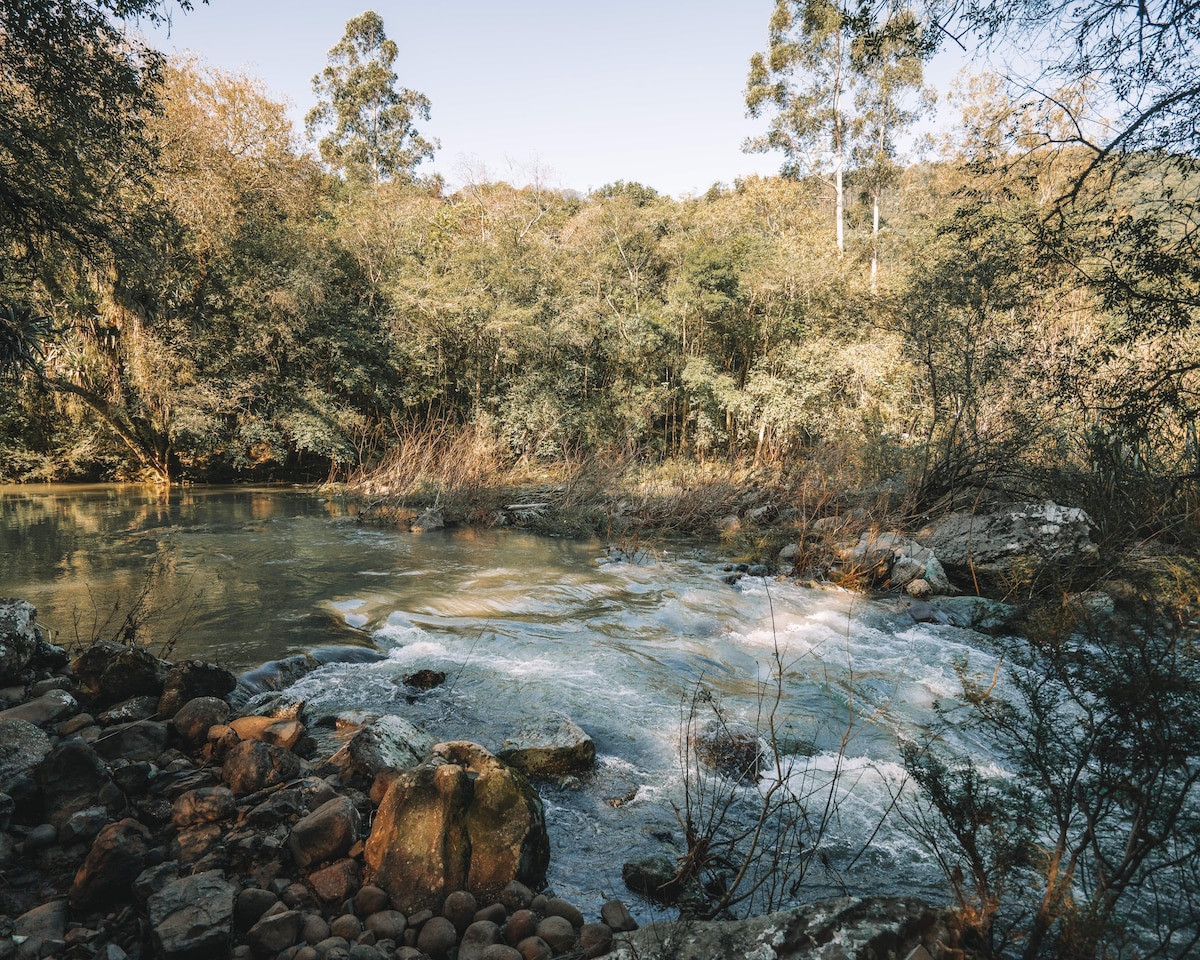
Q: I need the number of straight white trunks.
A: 2